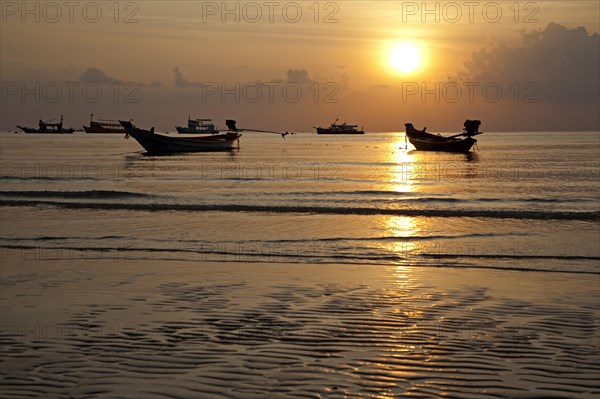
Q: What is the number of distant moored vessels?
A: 4